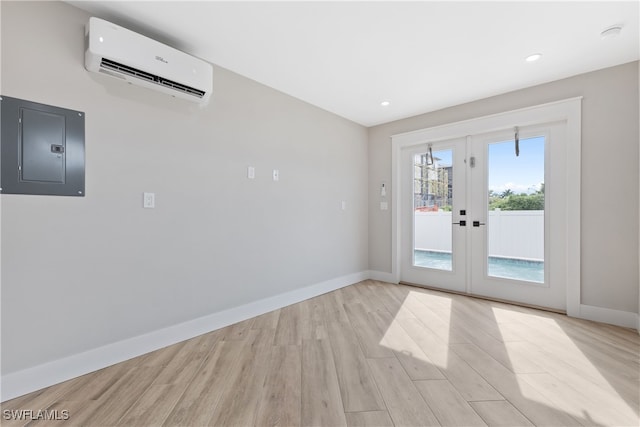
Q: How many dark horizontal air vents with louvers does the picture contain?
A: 1